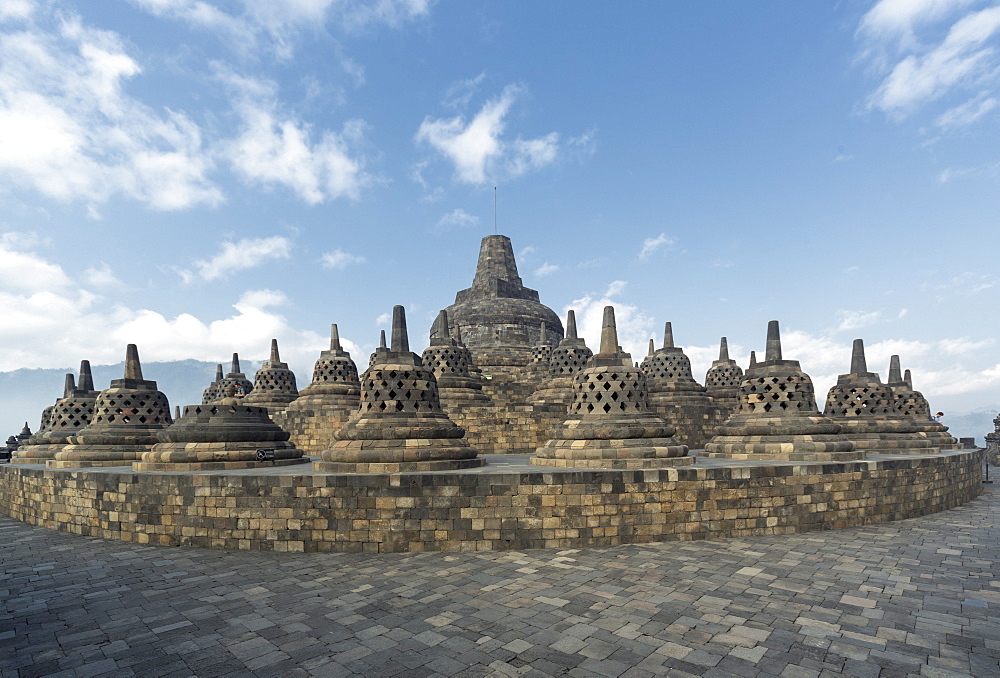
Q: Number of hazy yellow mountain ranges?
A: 0